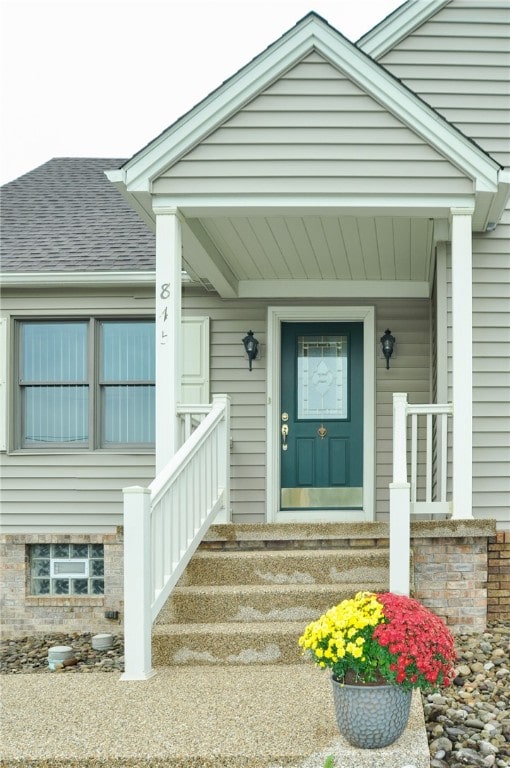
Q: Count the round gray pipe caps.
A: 2